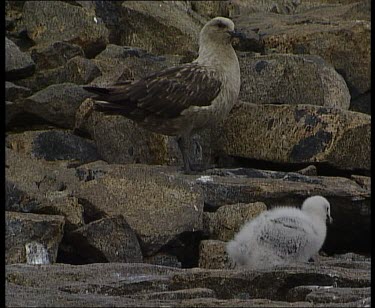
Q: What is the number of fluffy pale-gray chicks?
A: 1